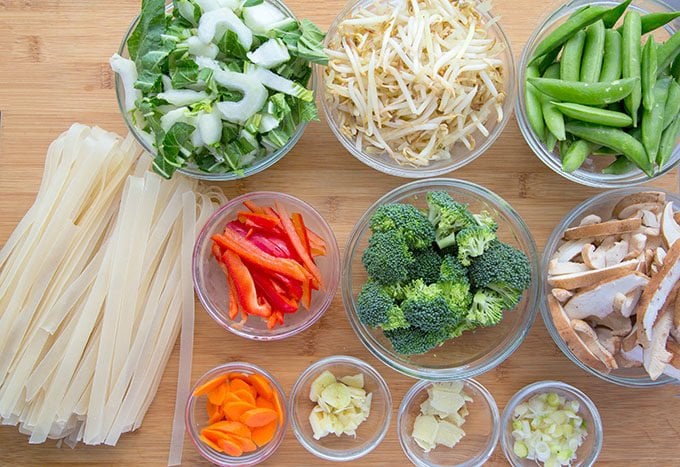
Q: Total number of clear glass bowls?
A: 10